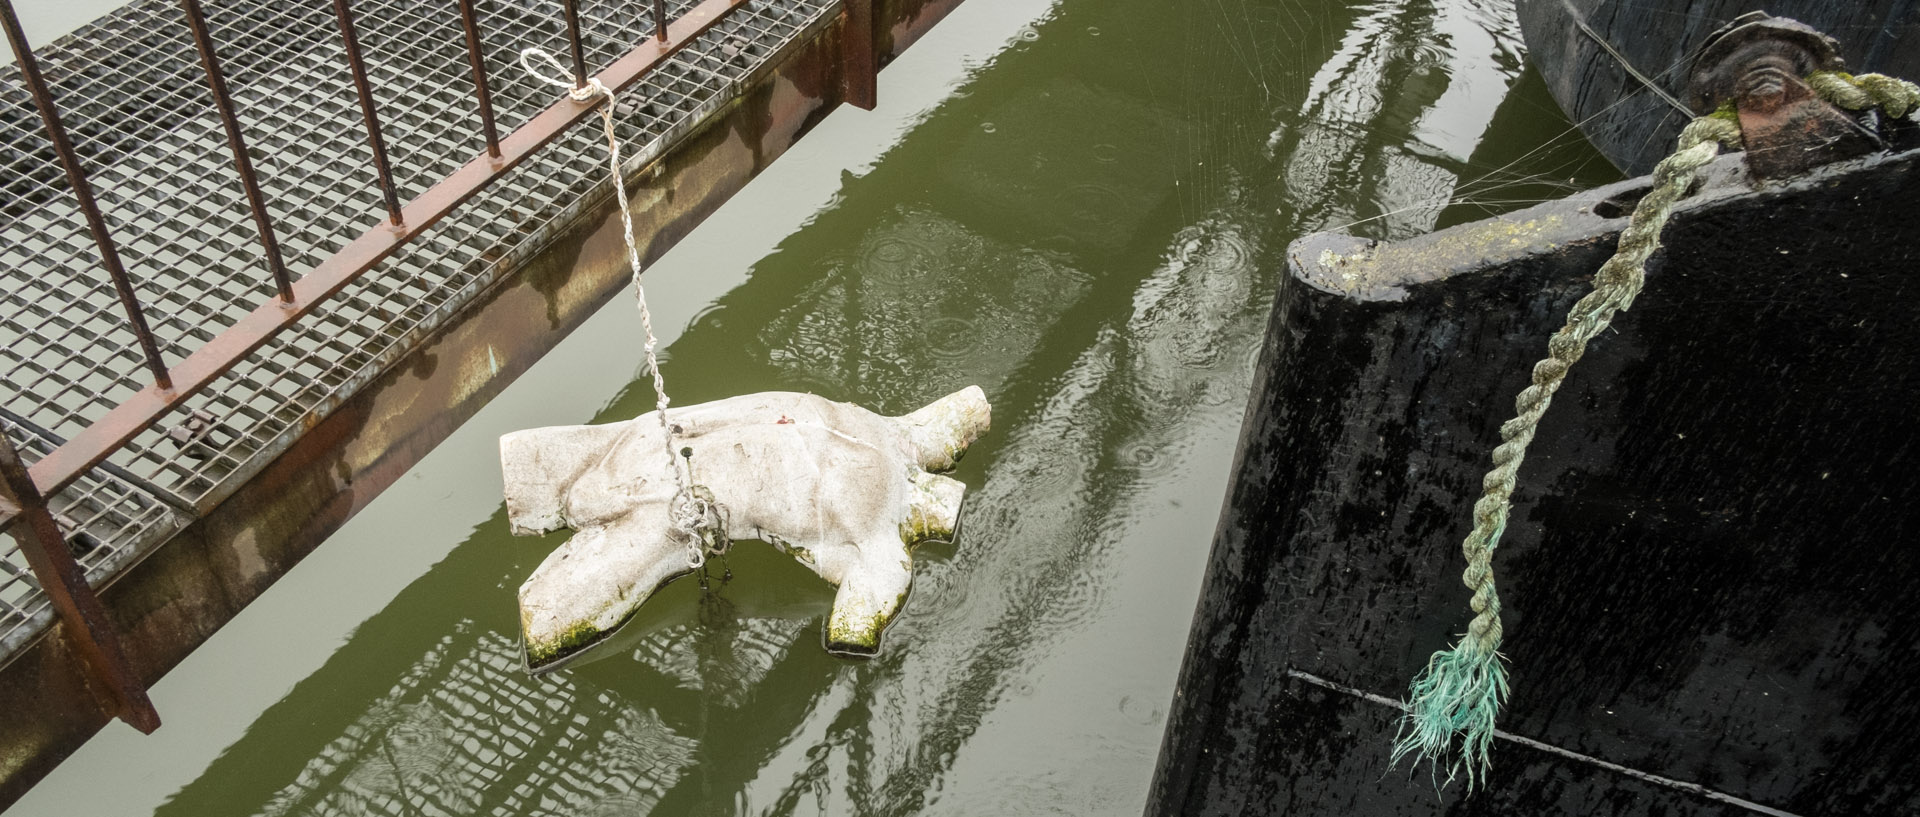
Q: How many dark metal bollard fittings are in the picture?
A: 1